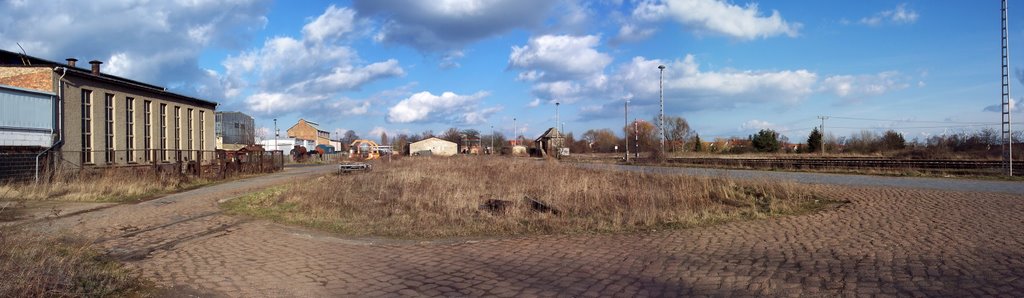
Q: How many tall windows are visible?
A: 8